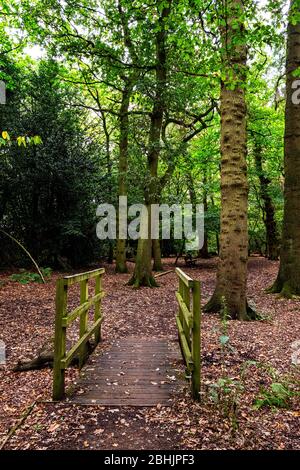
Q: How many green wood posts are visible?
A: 6